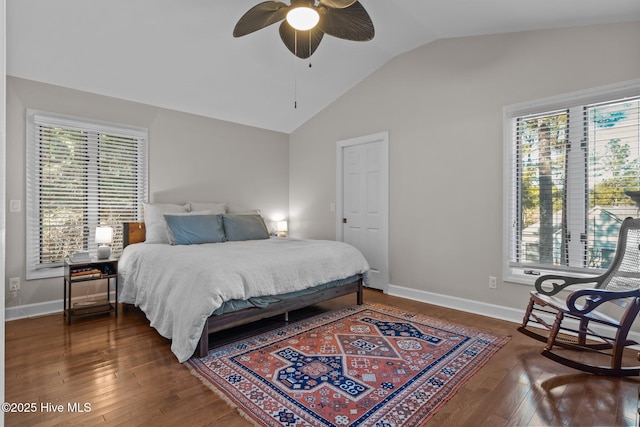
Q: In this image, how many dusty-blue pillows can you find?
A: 2